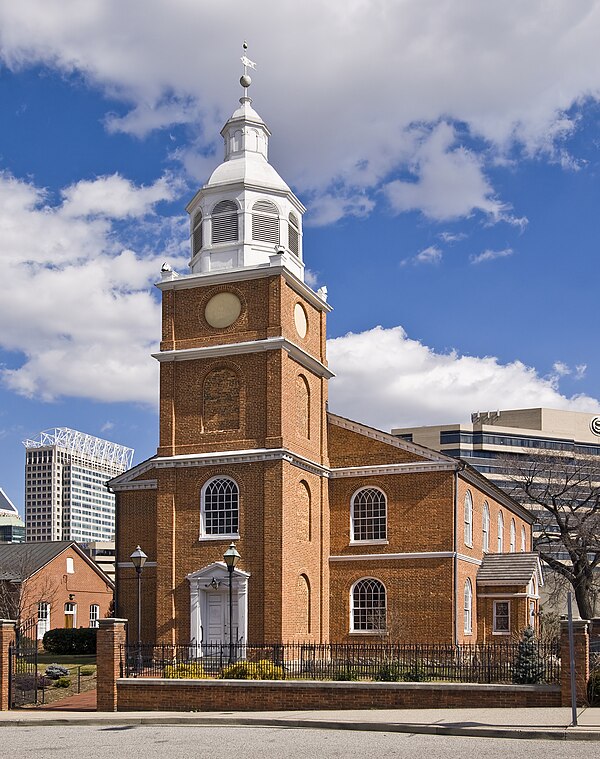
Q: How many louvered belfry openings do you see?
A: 4